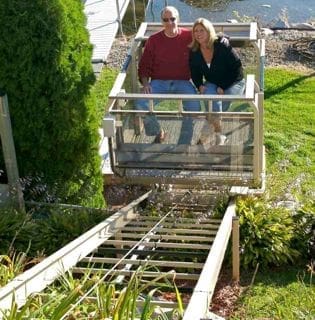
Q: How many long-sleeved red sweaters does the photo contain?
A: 1